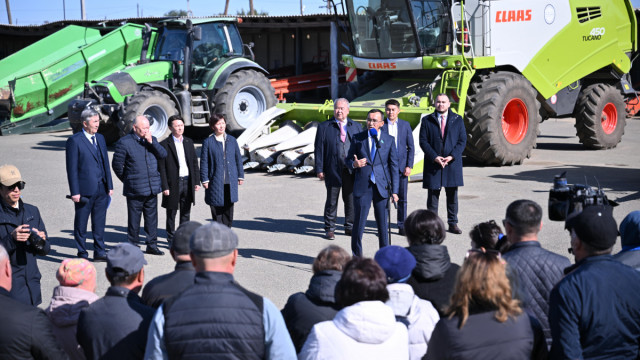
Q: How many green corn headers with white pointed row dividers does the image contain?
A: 1